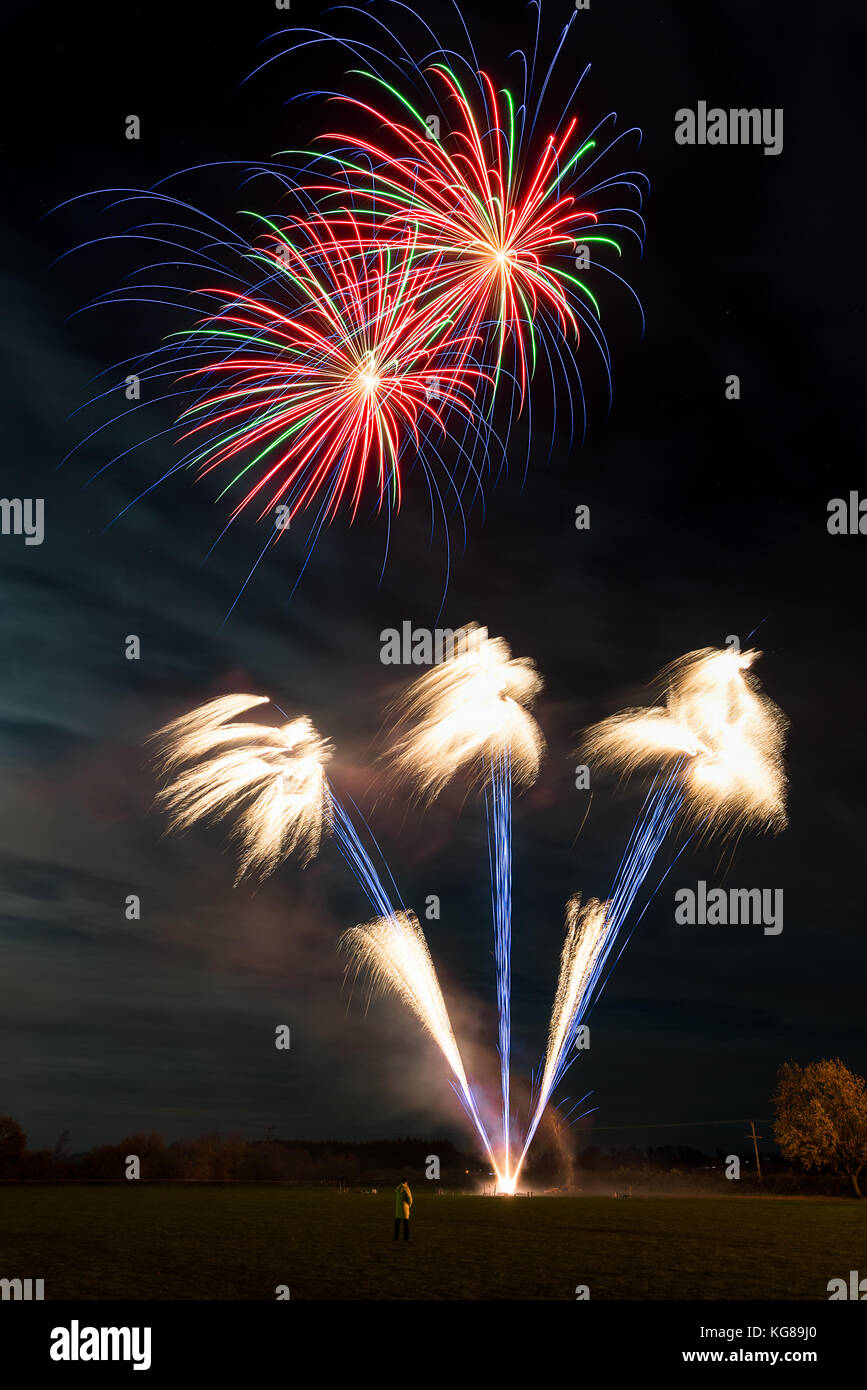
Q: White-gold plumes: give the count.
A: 5